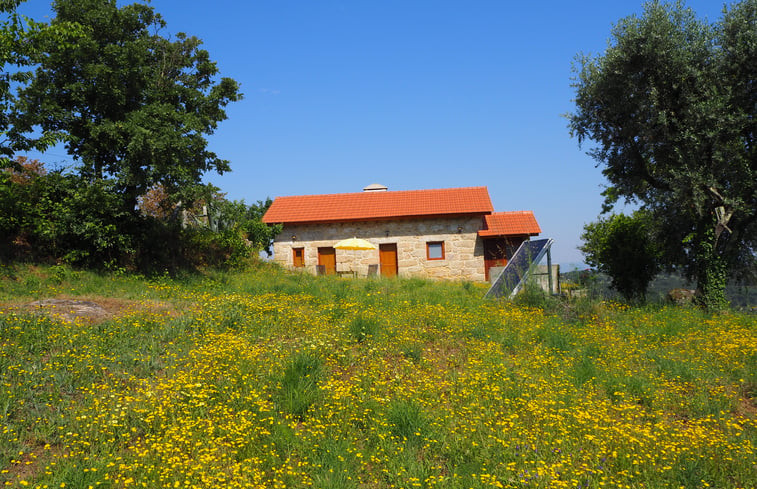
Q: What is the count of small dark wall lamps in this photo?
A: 3